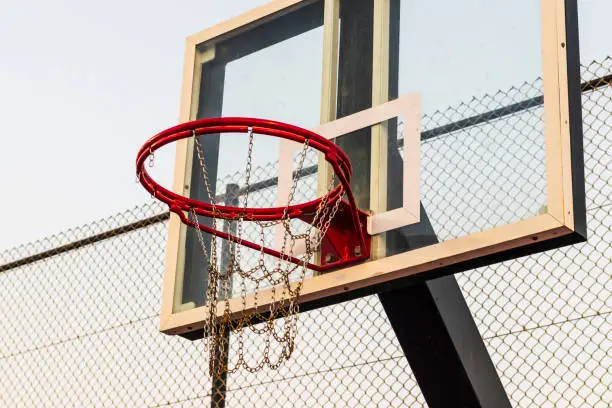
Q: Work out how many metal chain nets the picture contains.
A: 1